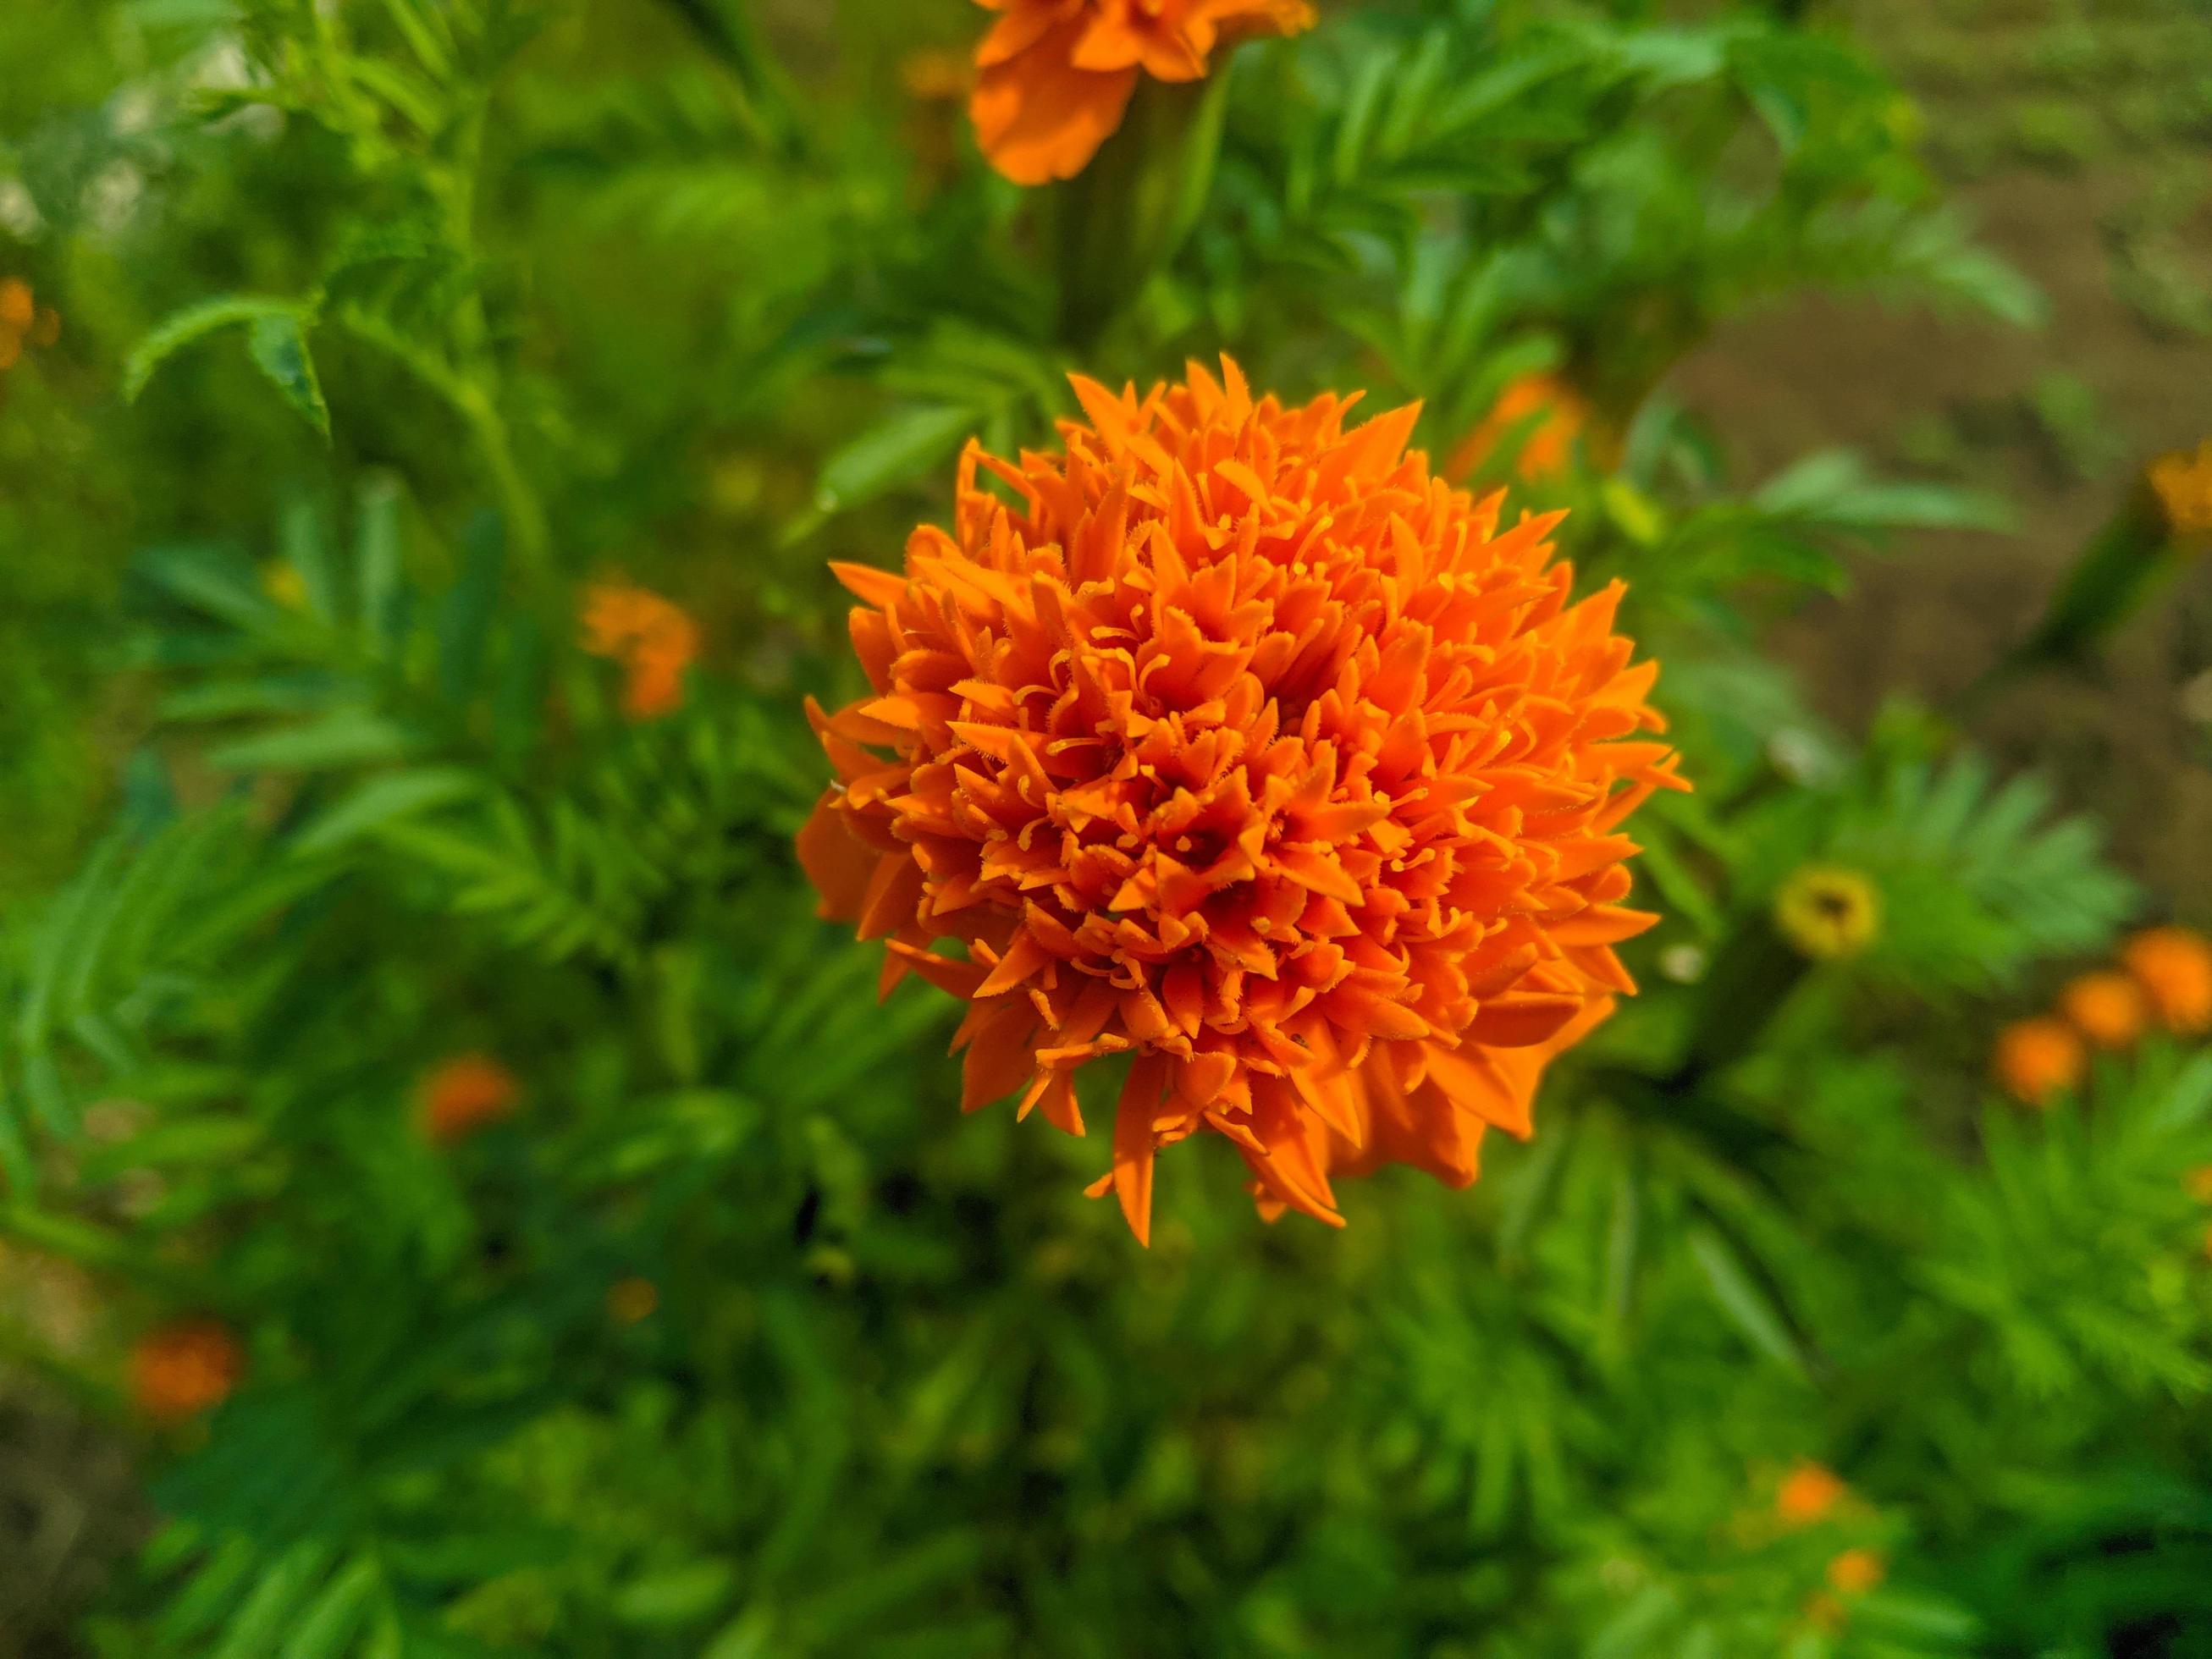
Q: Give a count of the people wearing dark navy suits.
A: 0